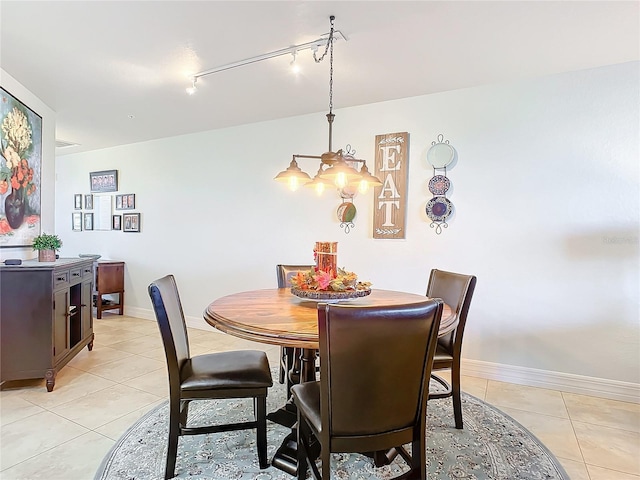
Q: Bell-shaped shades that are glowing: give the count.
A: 4